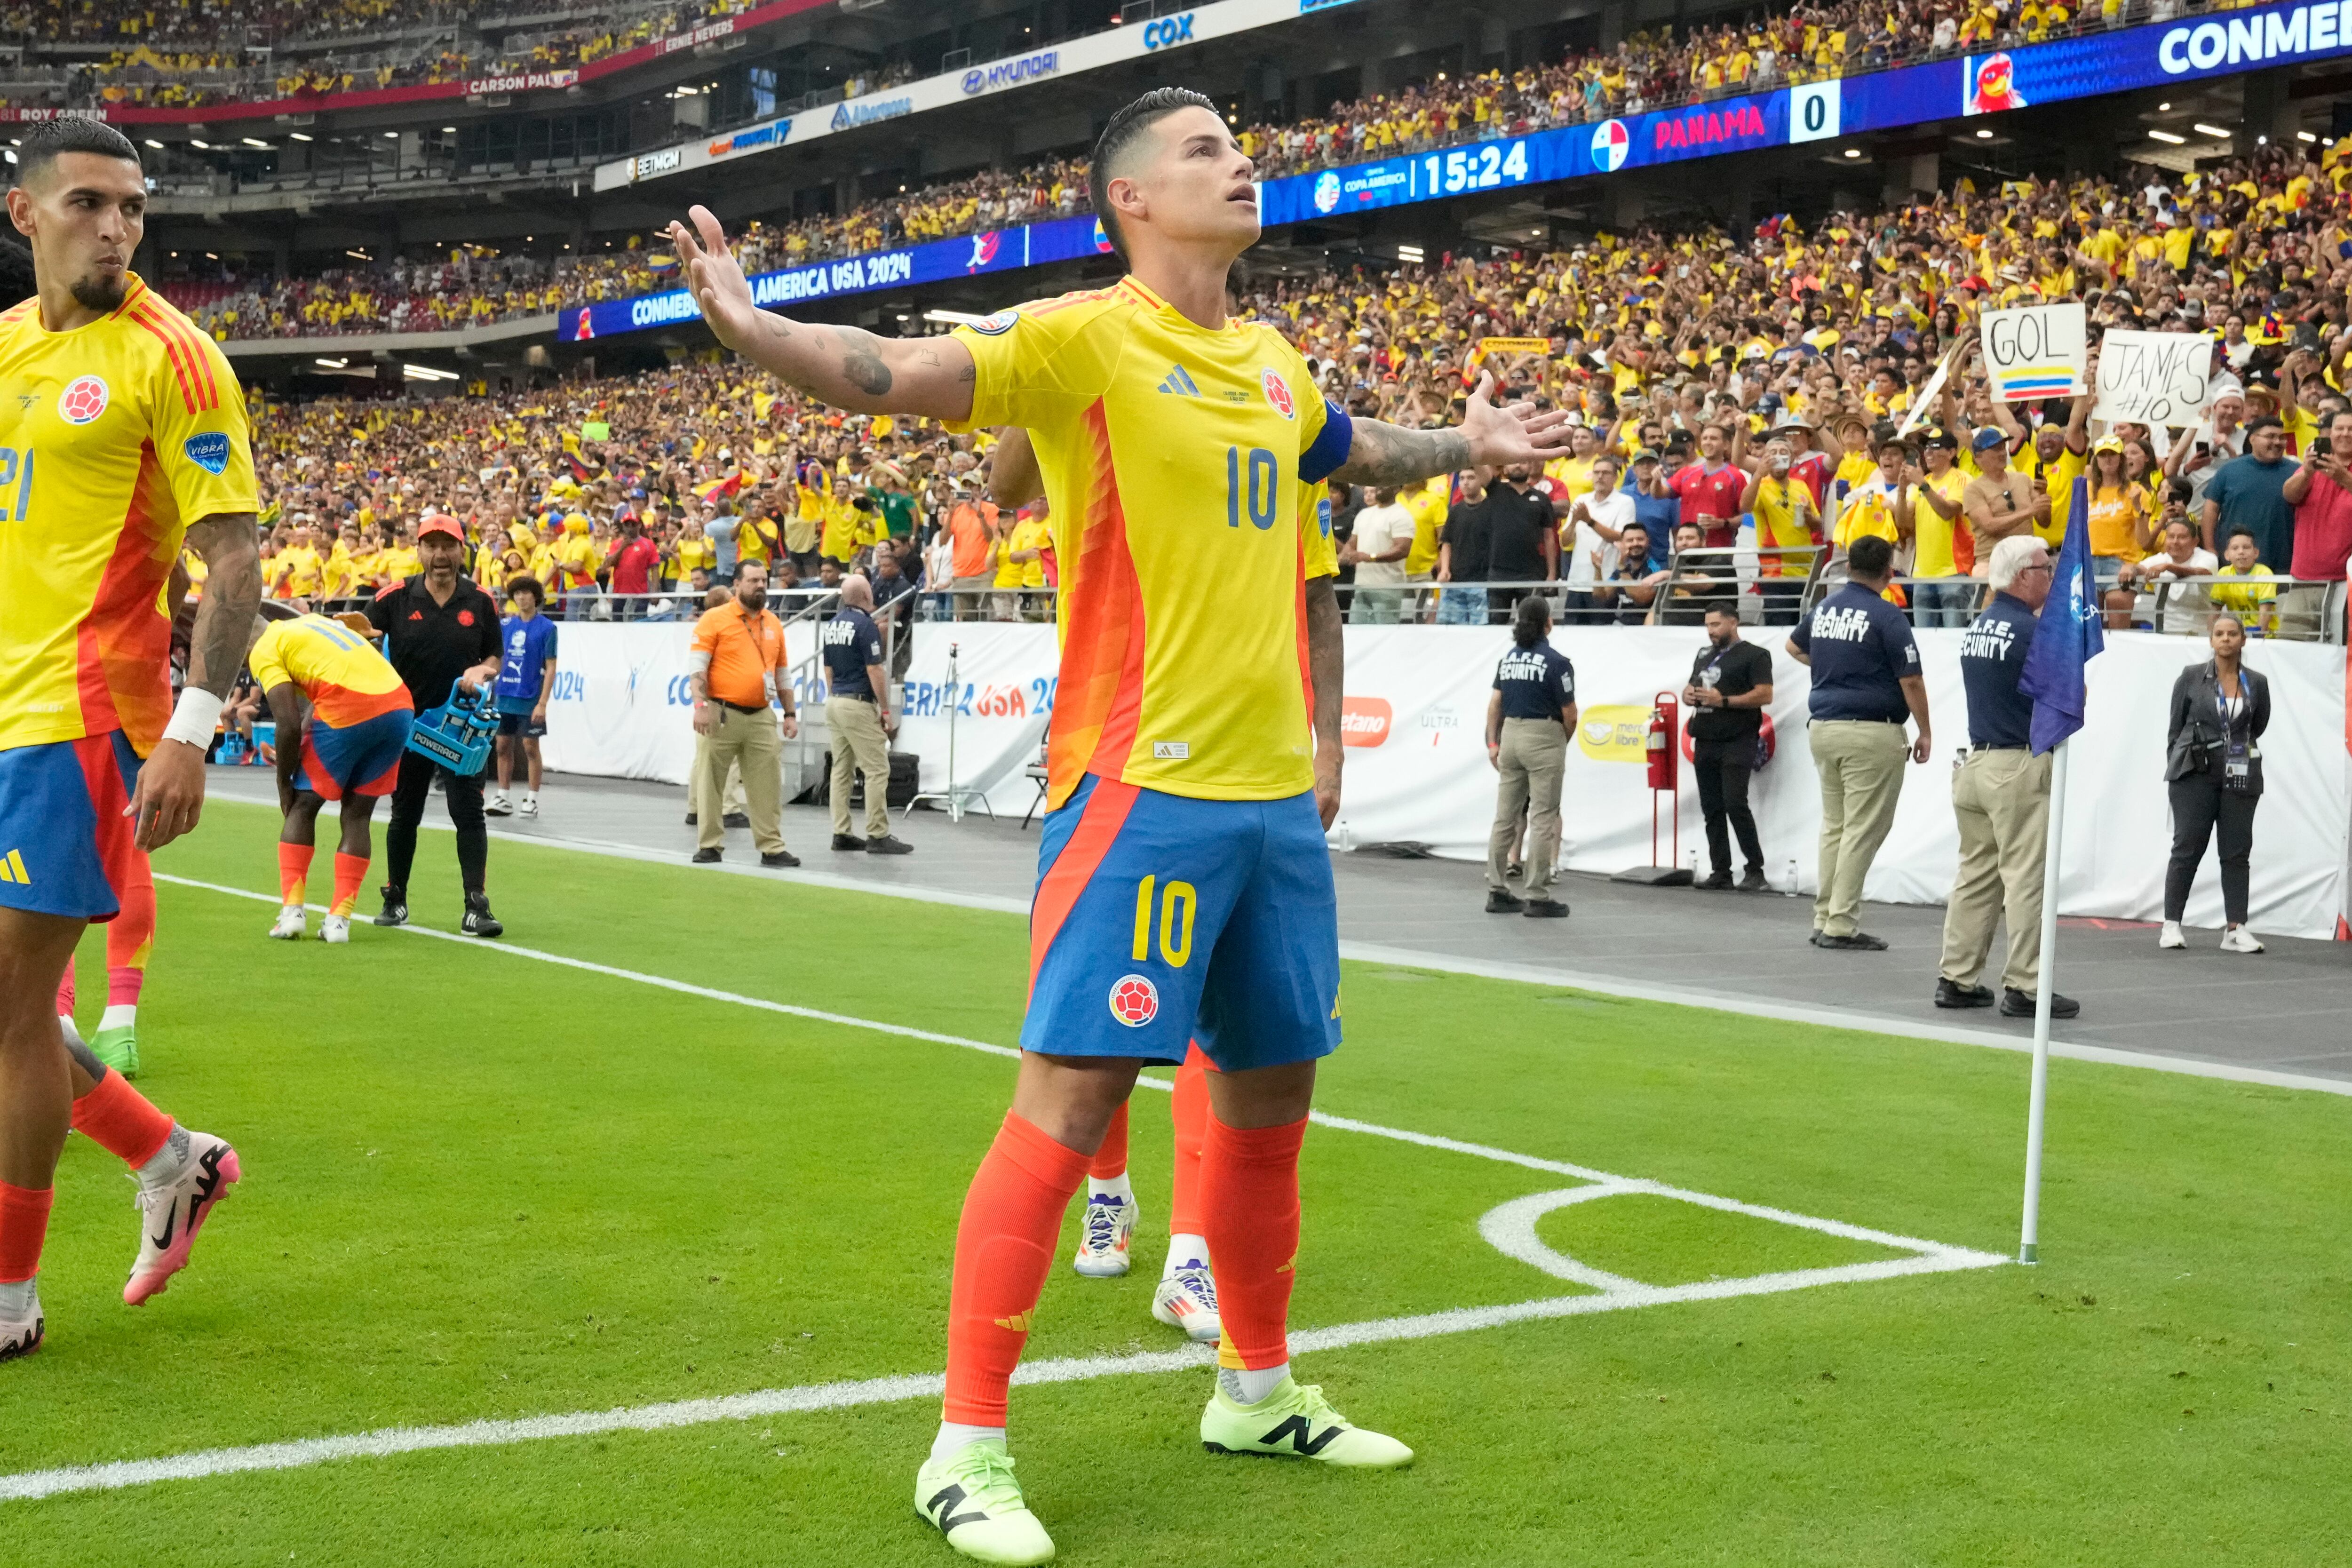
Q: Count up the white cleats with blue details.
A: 2